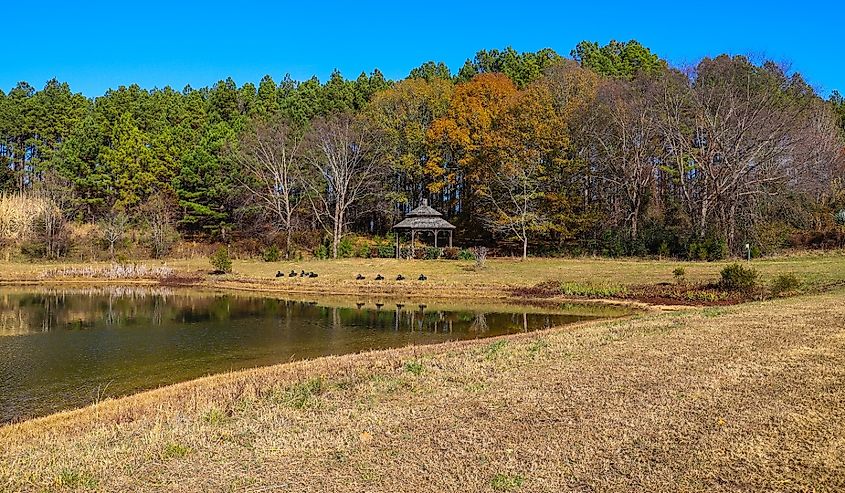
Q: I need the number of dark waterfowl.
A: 8